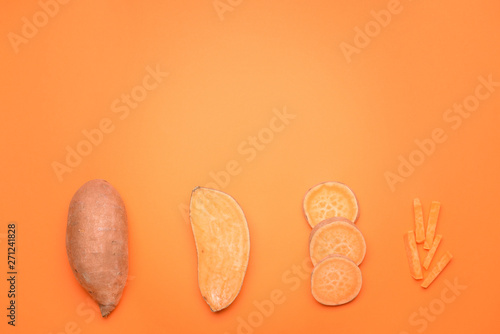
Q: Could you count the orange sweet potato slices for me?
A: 3